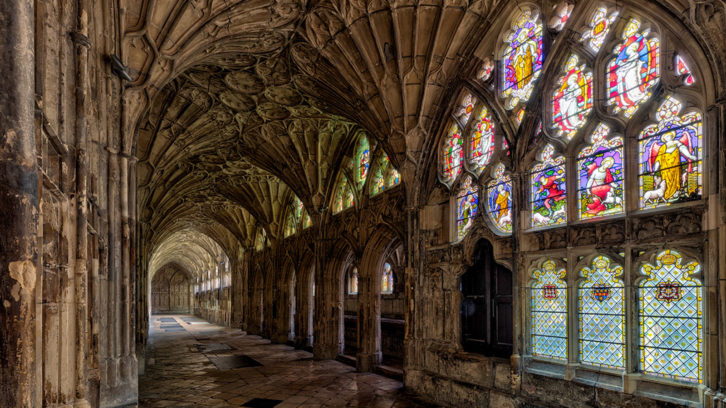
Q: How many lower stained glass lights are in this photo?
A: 3